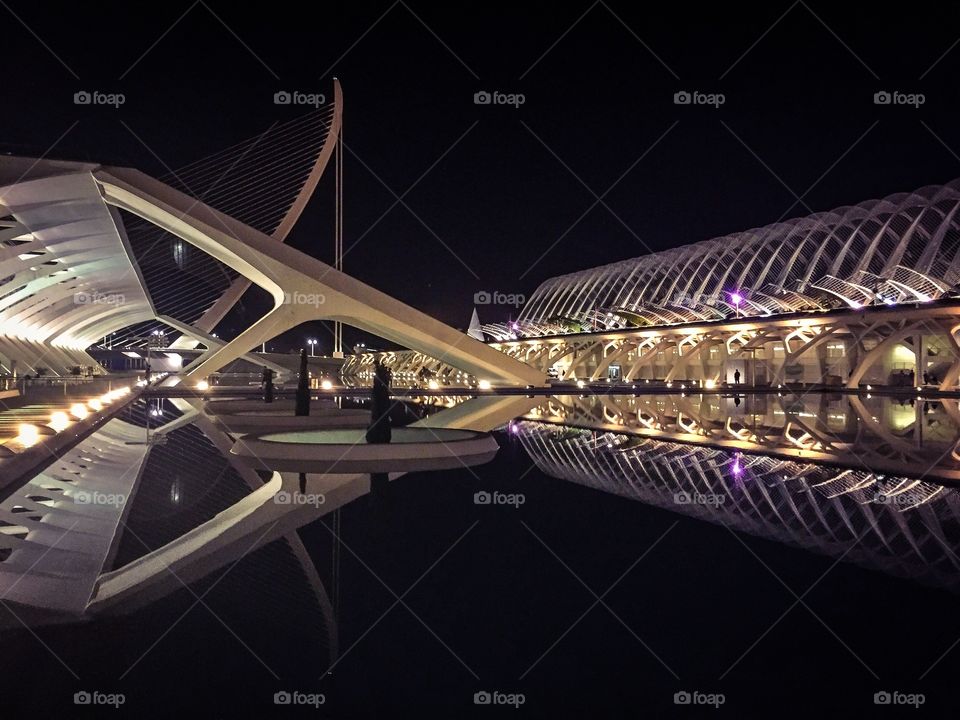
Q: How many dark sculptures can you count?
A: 3